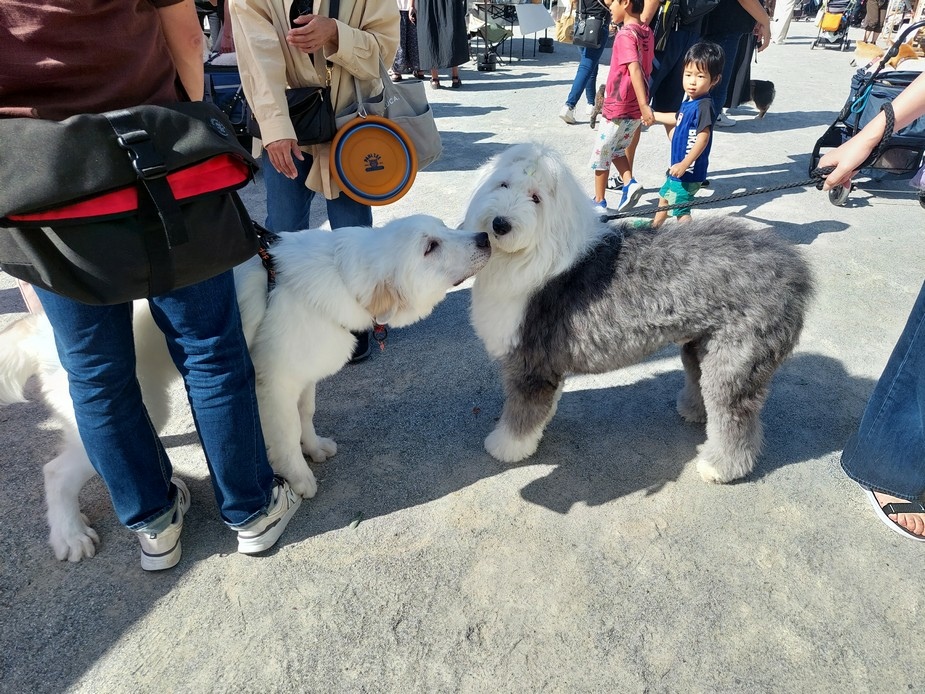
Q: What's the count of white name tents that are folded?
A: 0